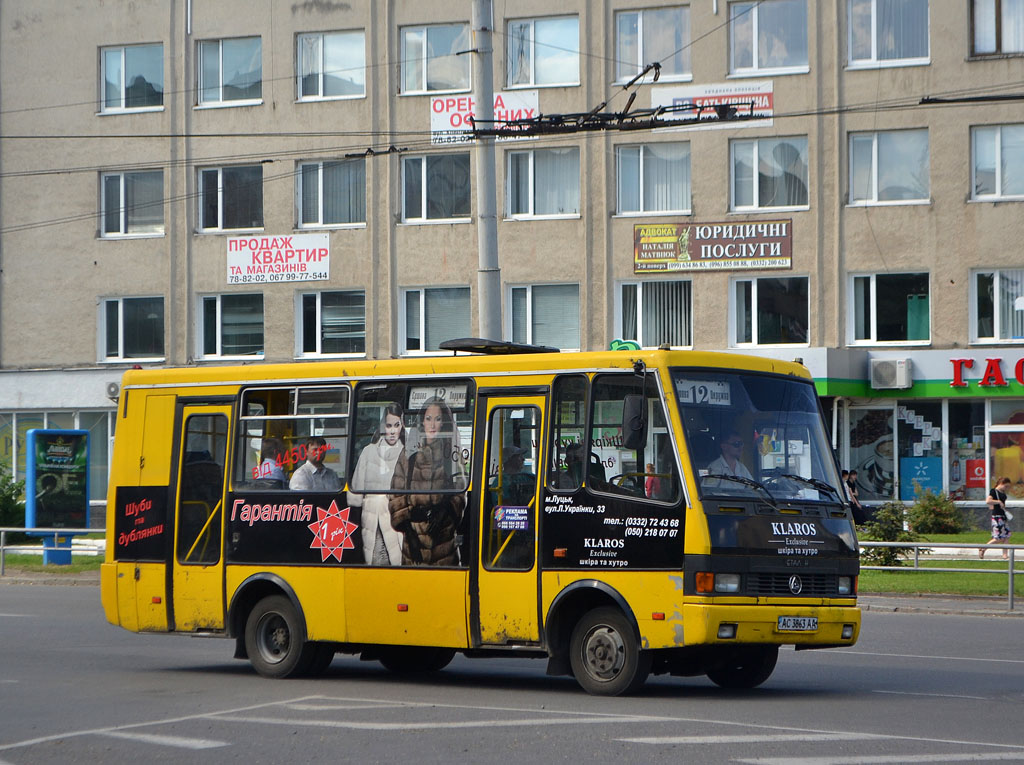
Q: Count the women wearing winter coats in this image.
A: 2